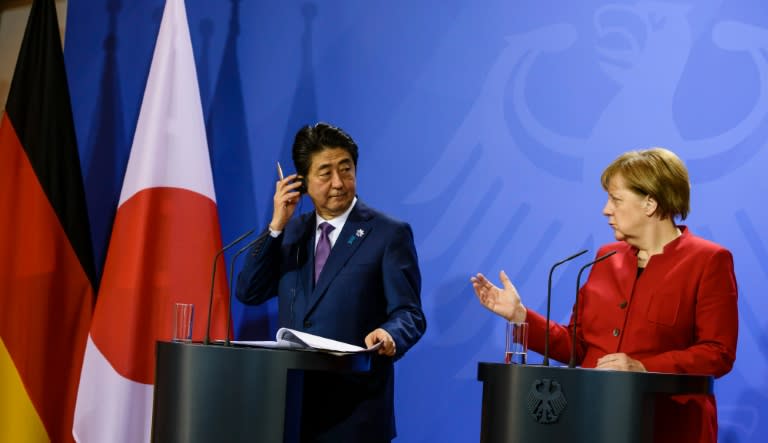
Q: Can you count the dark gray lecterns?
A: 2